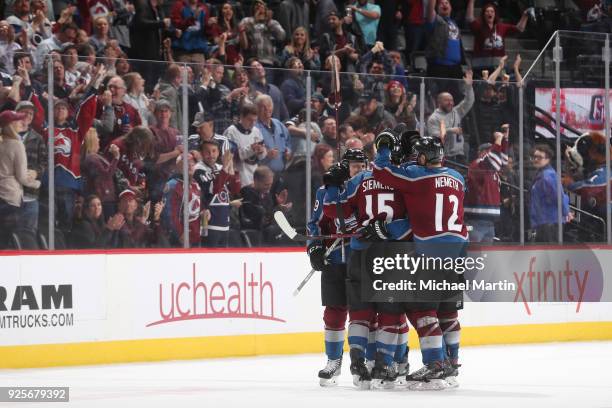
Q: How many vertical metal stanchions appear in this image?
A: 7